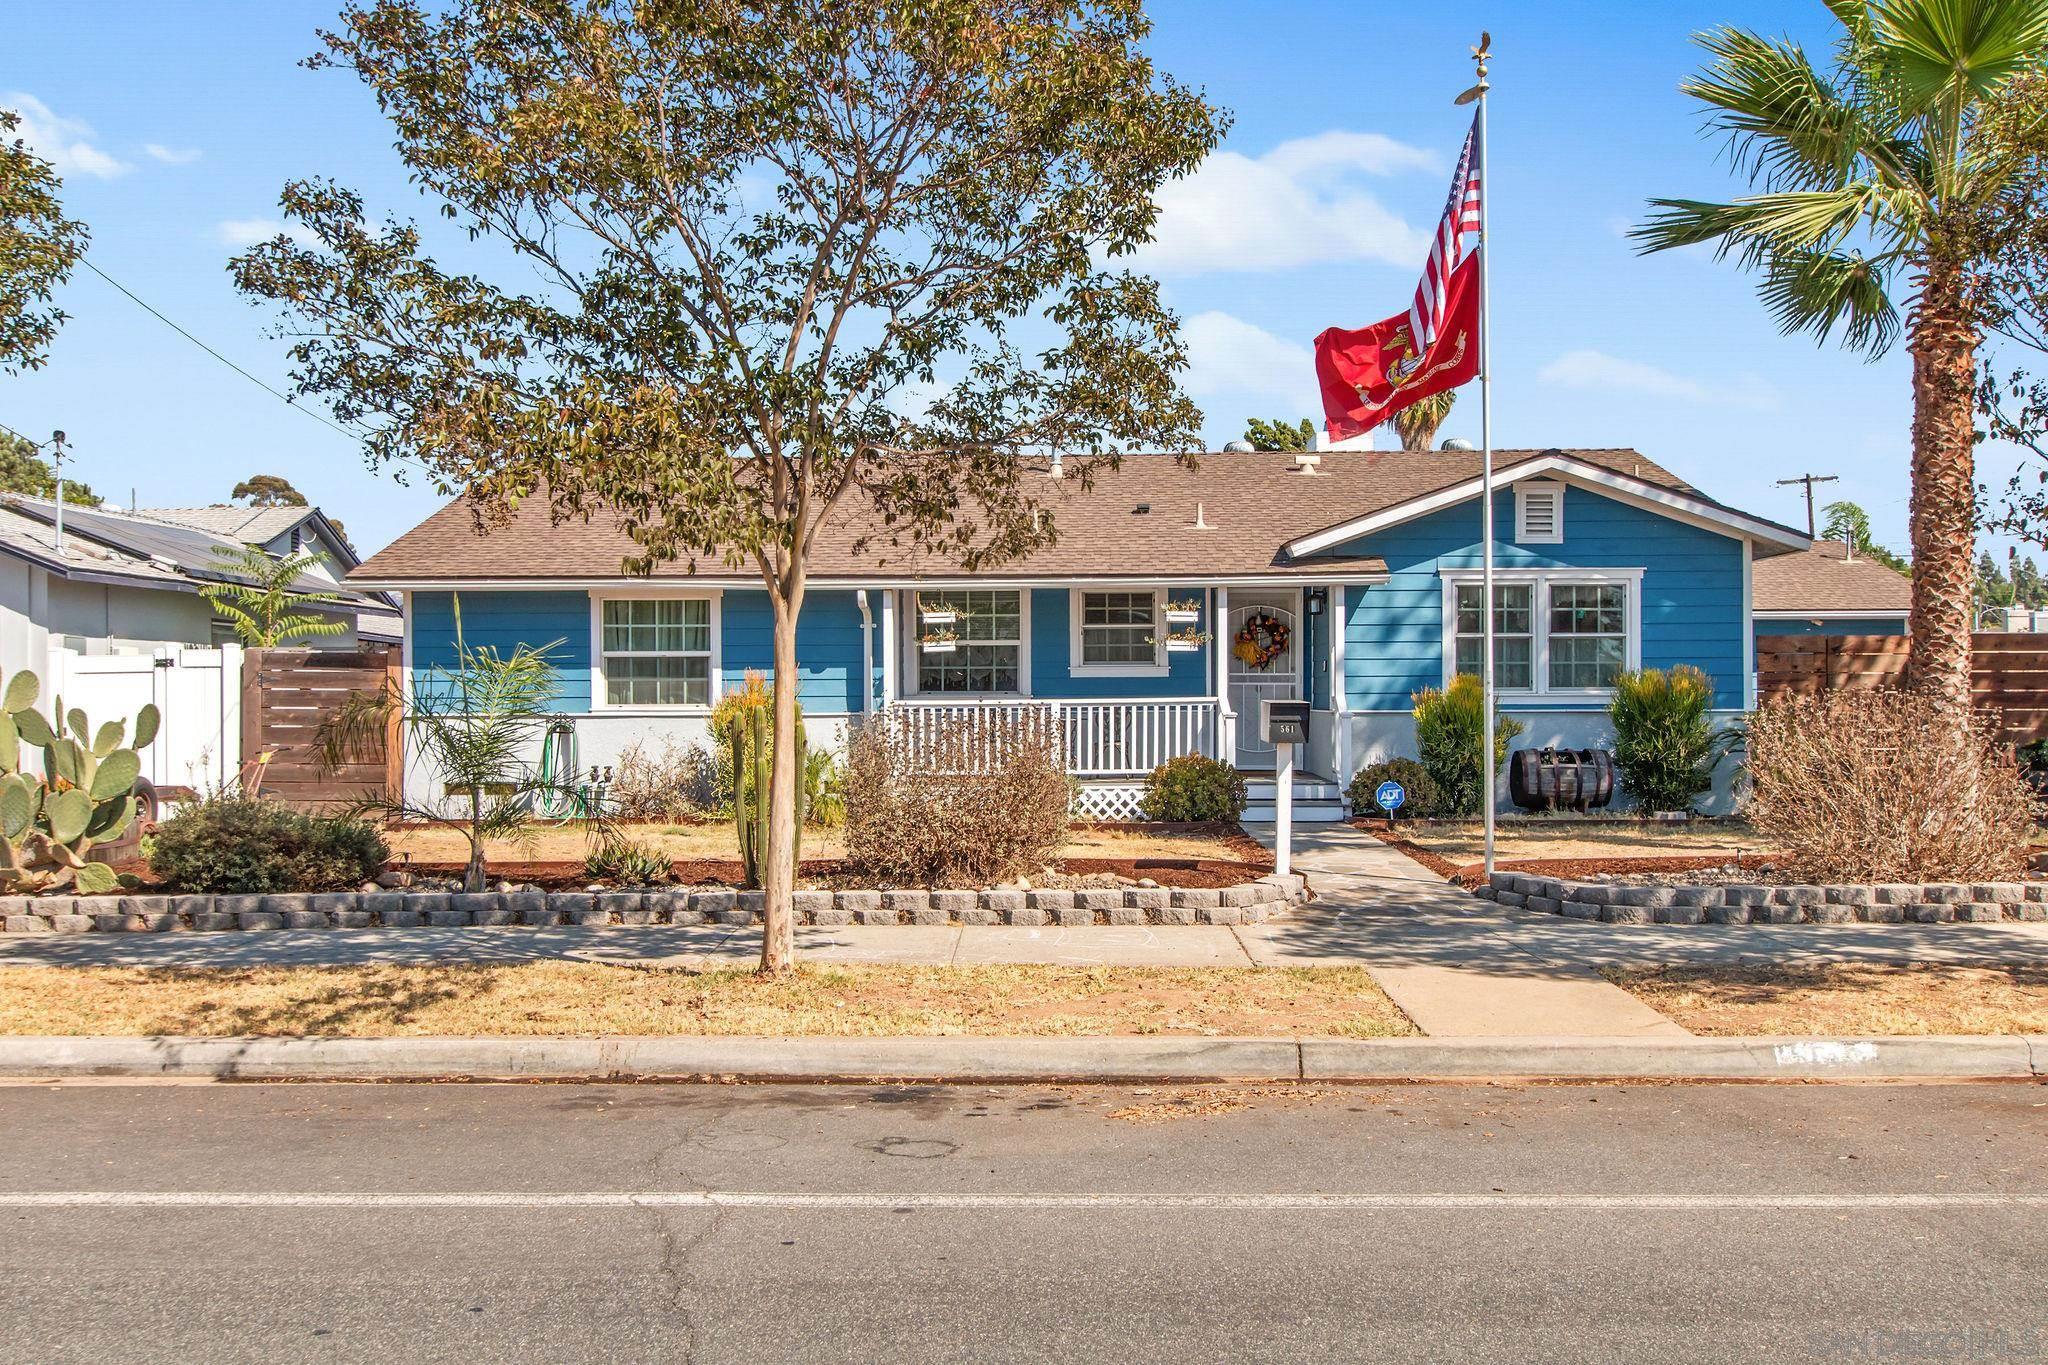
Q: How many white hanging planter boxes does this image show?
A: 4